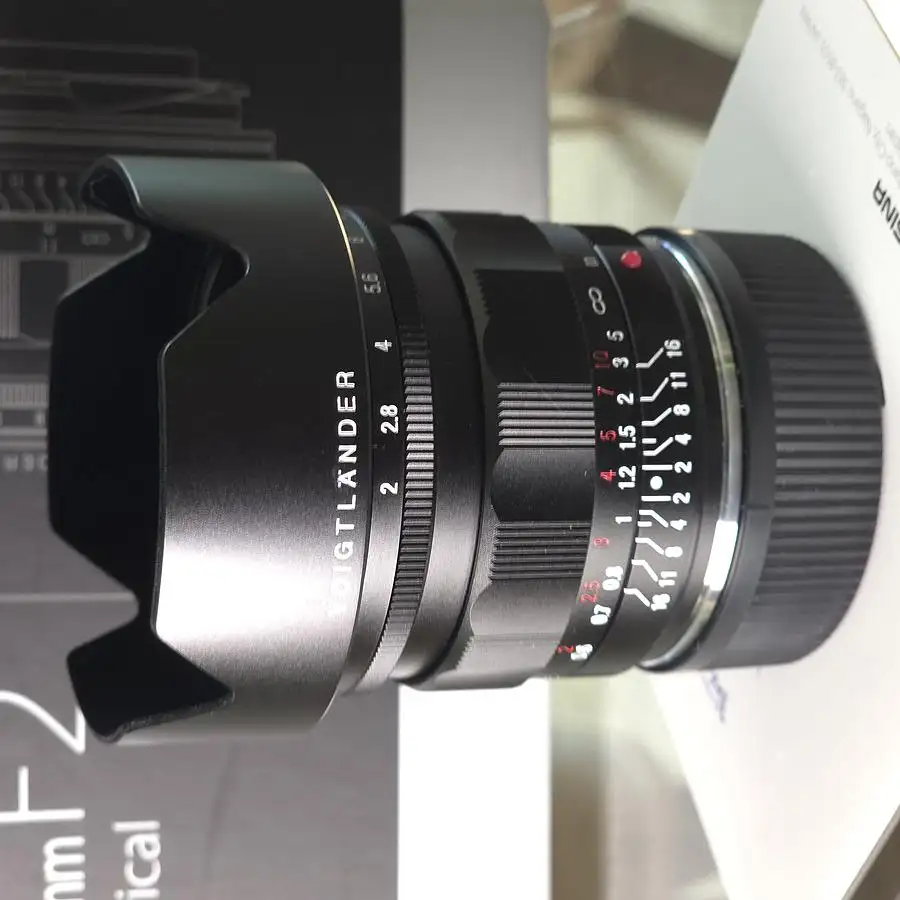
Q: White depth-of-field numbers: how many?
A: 10